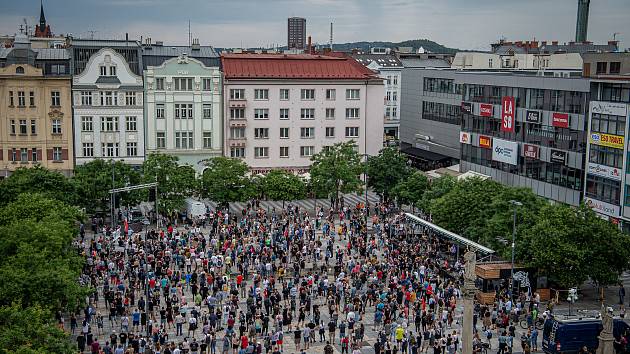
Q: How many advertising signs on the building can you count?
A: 14